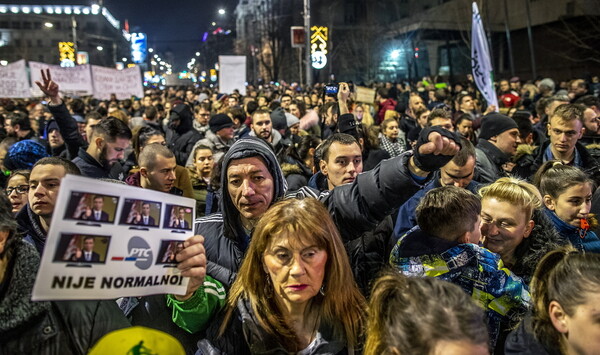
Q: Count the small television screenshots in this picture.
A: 5